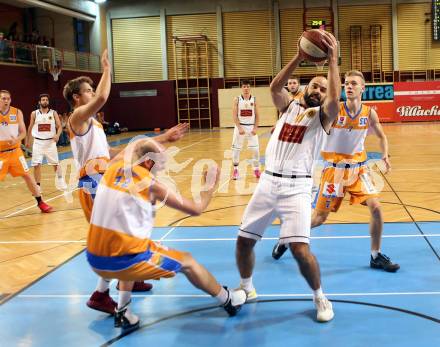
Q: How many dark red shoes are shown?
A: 2